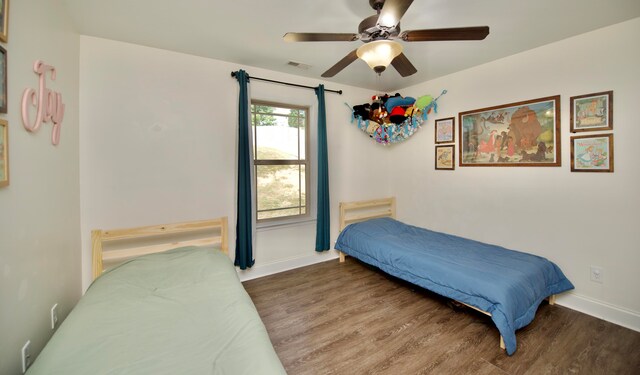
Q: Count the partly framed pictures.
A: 3